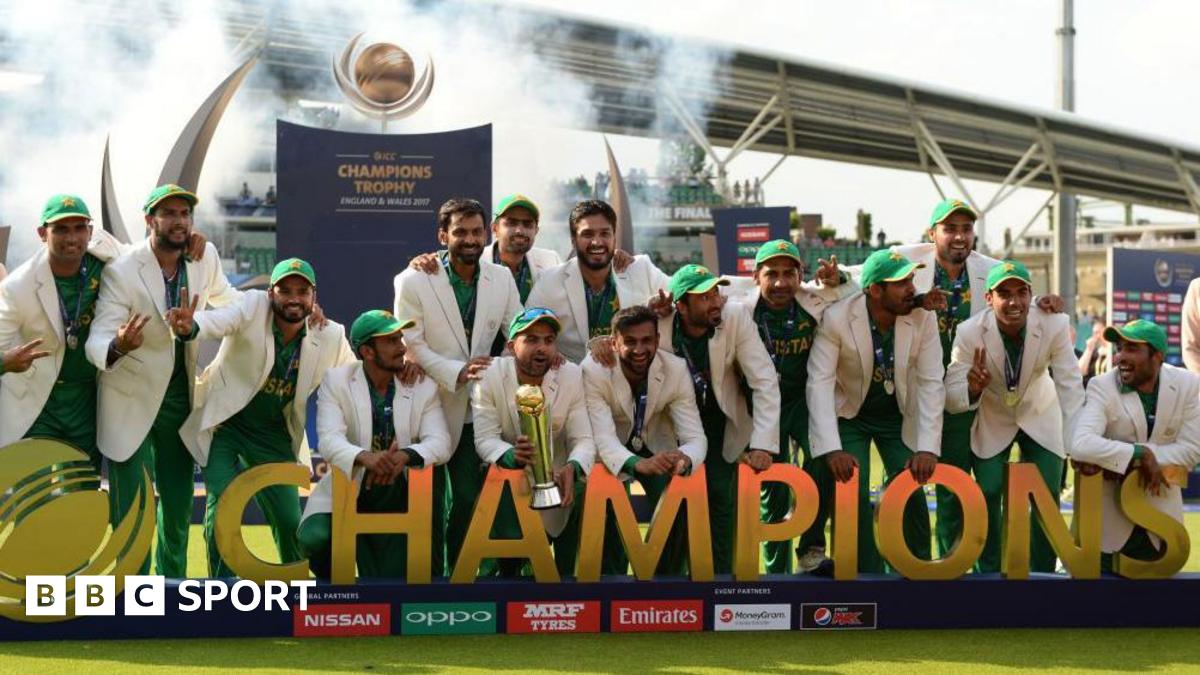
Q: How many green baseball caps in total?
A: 12